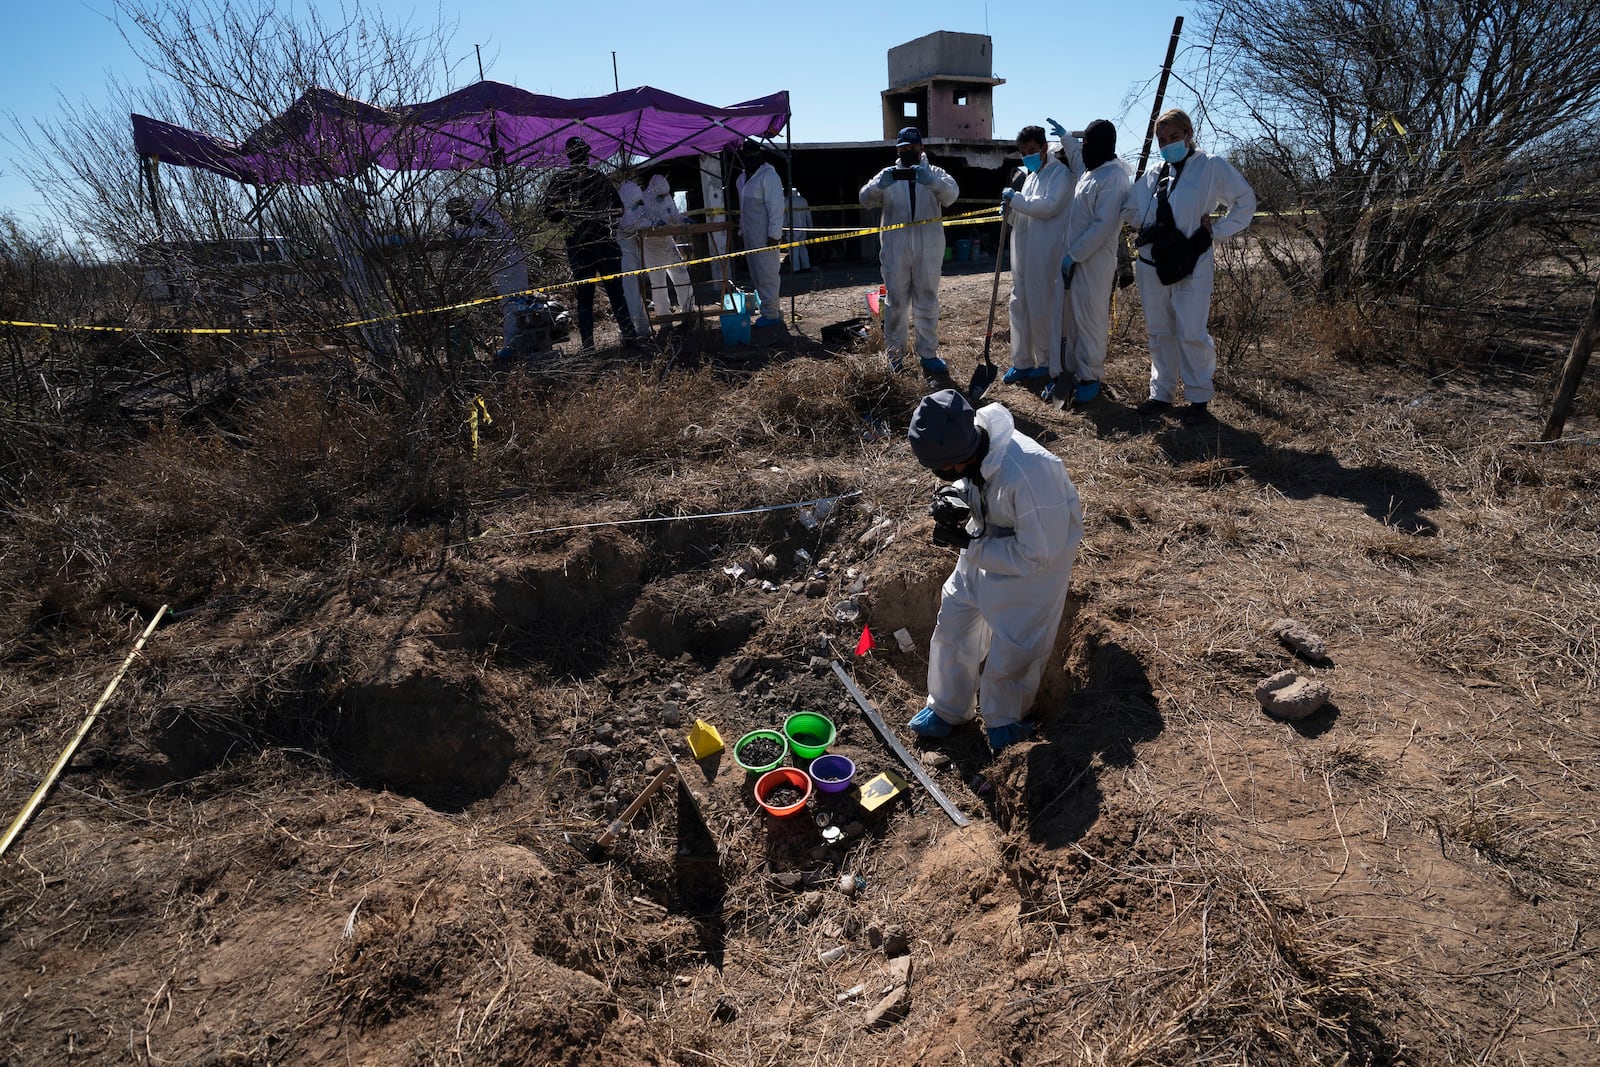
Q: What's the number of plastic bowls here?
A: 4